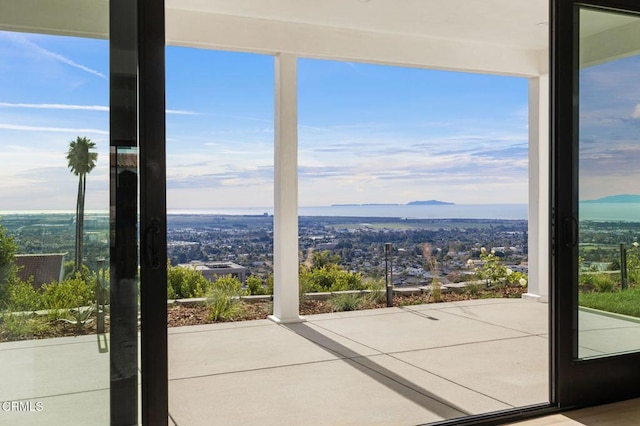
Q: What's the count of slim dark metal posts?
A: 3